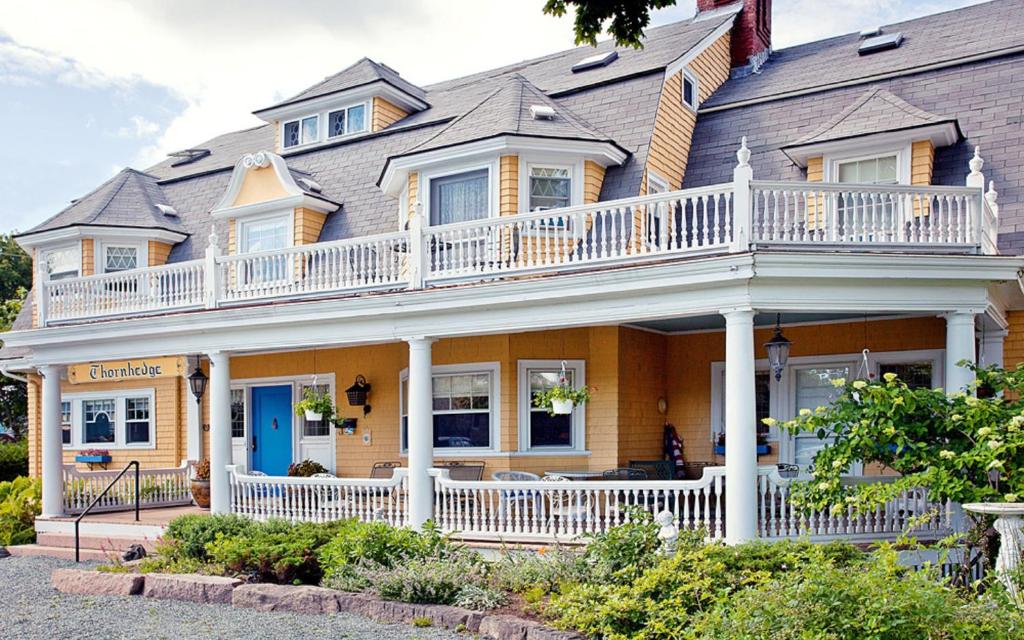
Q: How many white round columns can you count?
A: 5